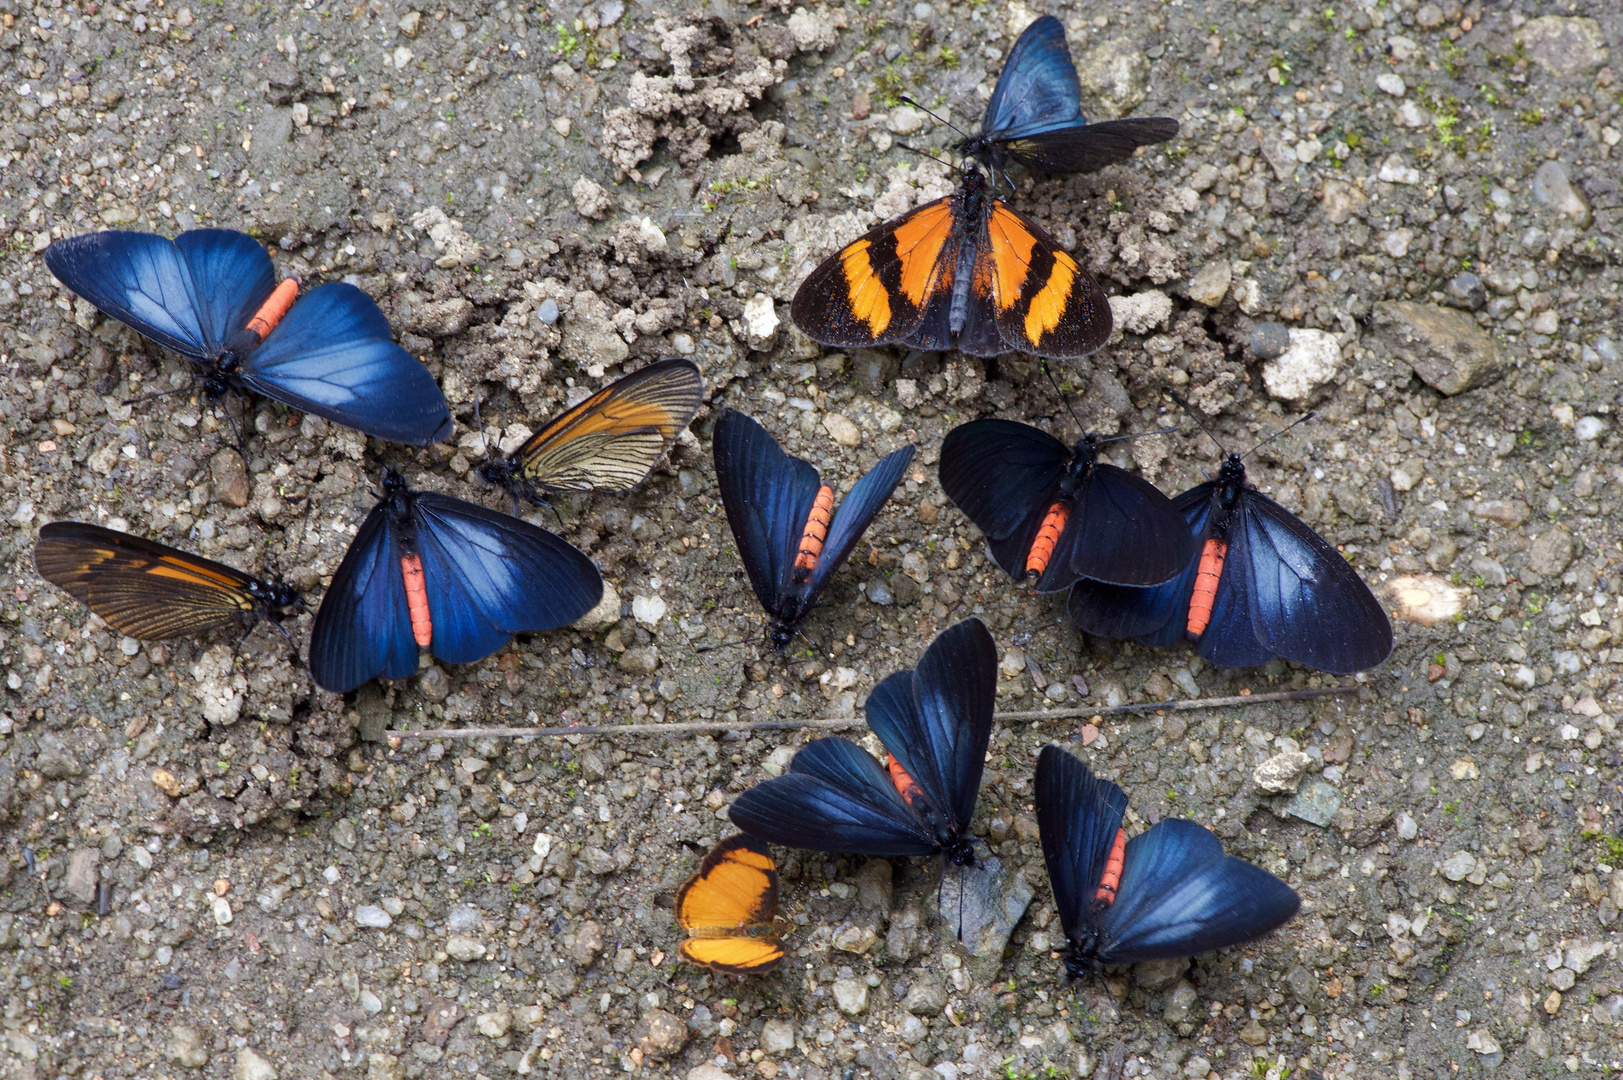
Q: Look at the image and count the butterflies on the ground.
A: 12